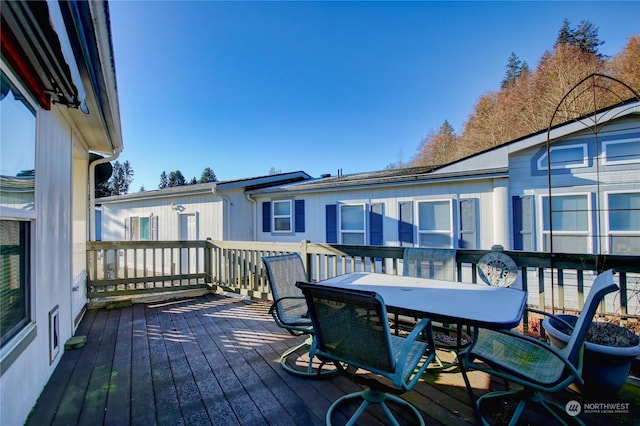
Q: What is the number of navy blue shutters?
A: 7